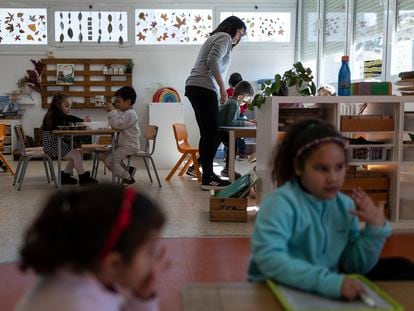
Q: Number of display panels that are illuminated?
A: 4